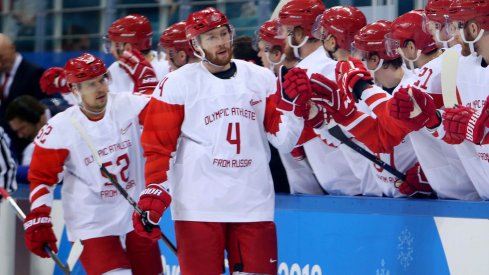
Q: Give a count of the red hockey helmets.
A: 11